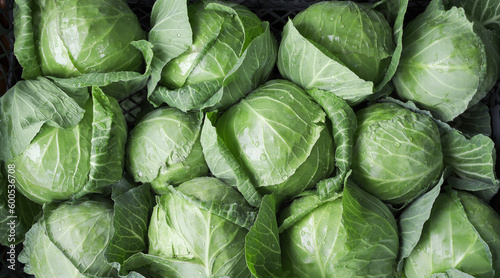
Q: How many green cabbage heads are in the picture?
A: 12